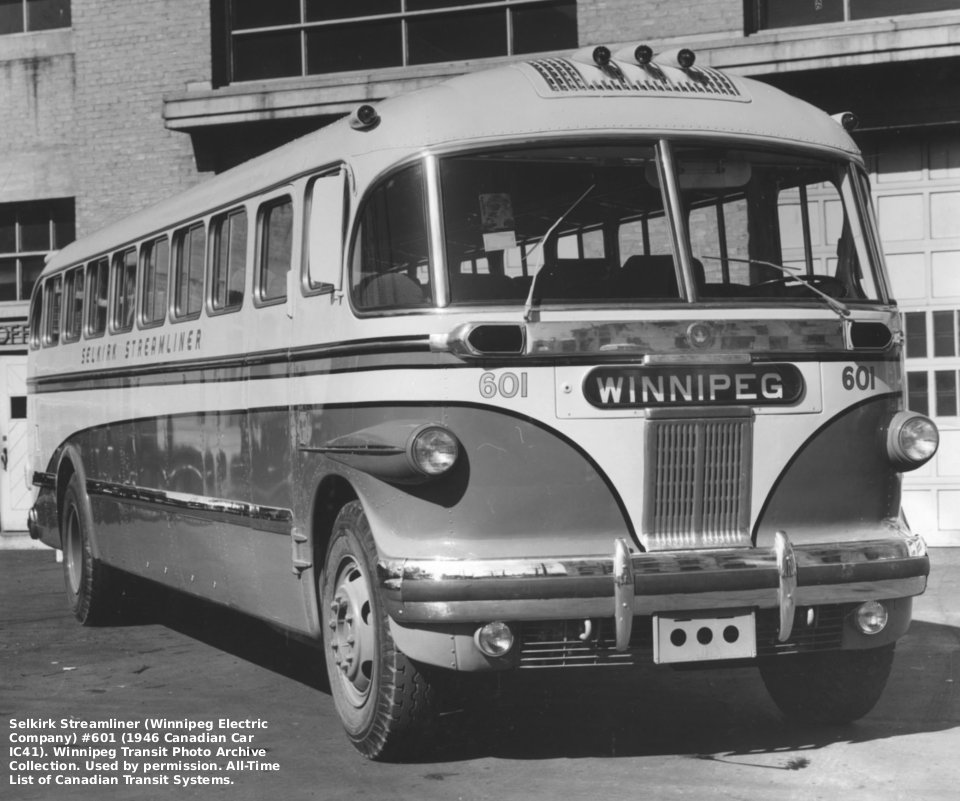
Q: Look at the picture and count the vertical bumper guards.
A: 2